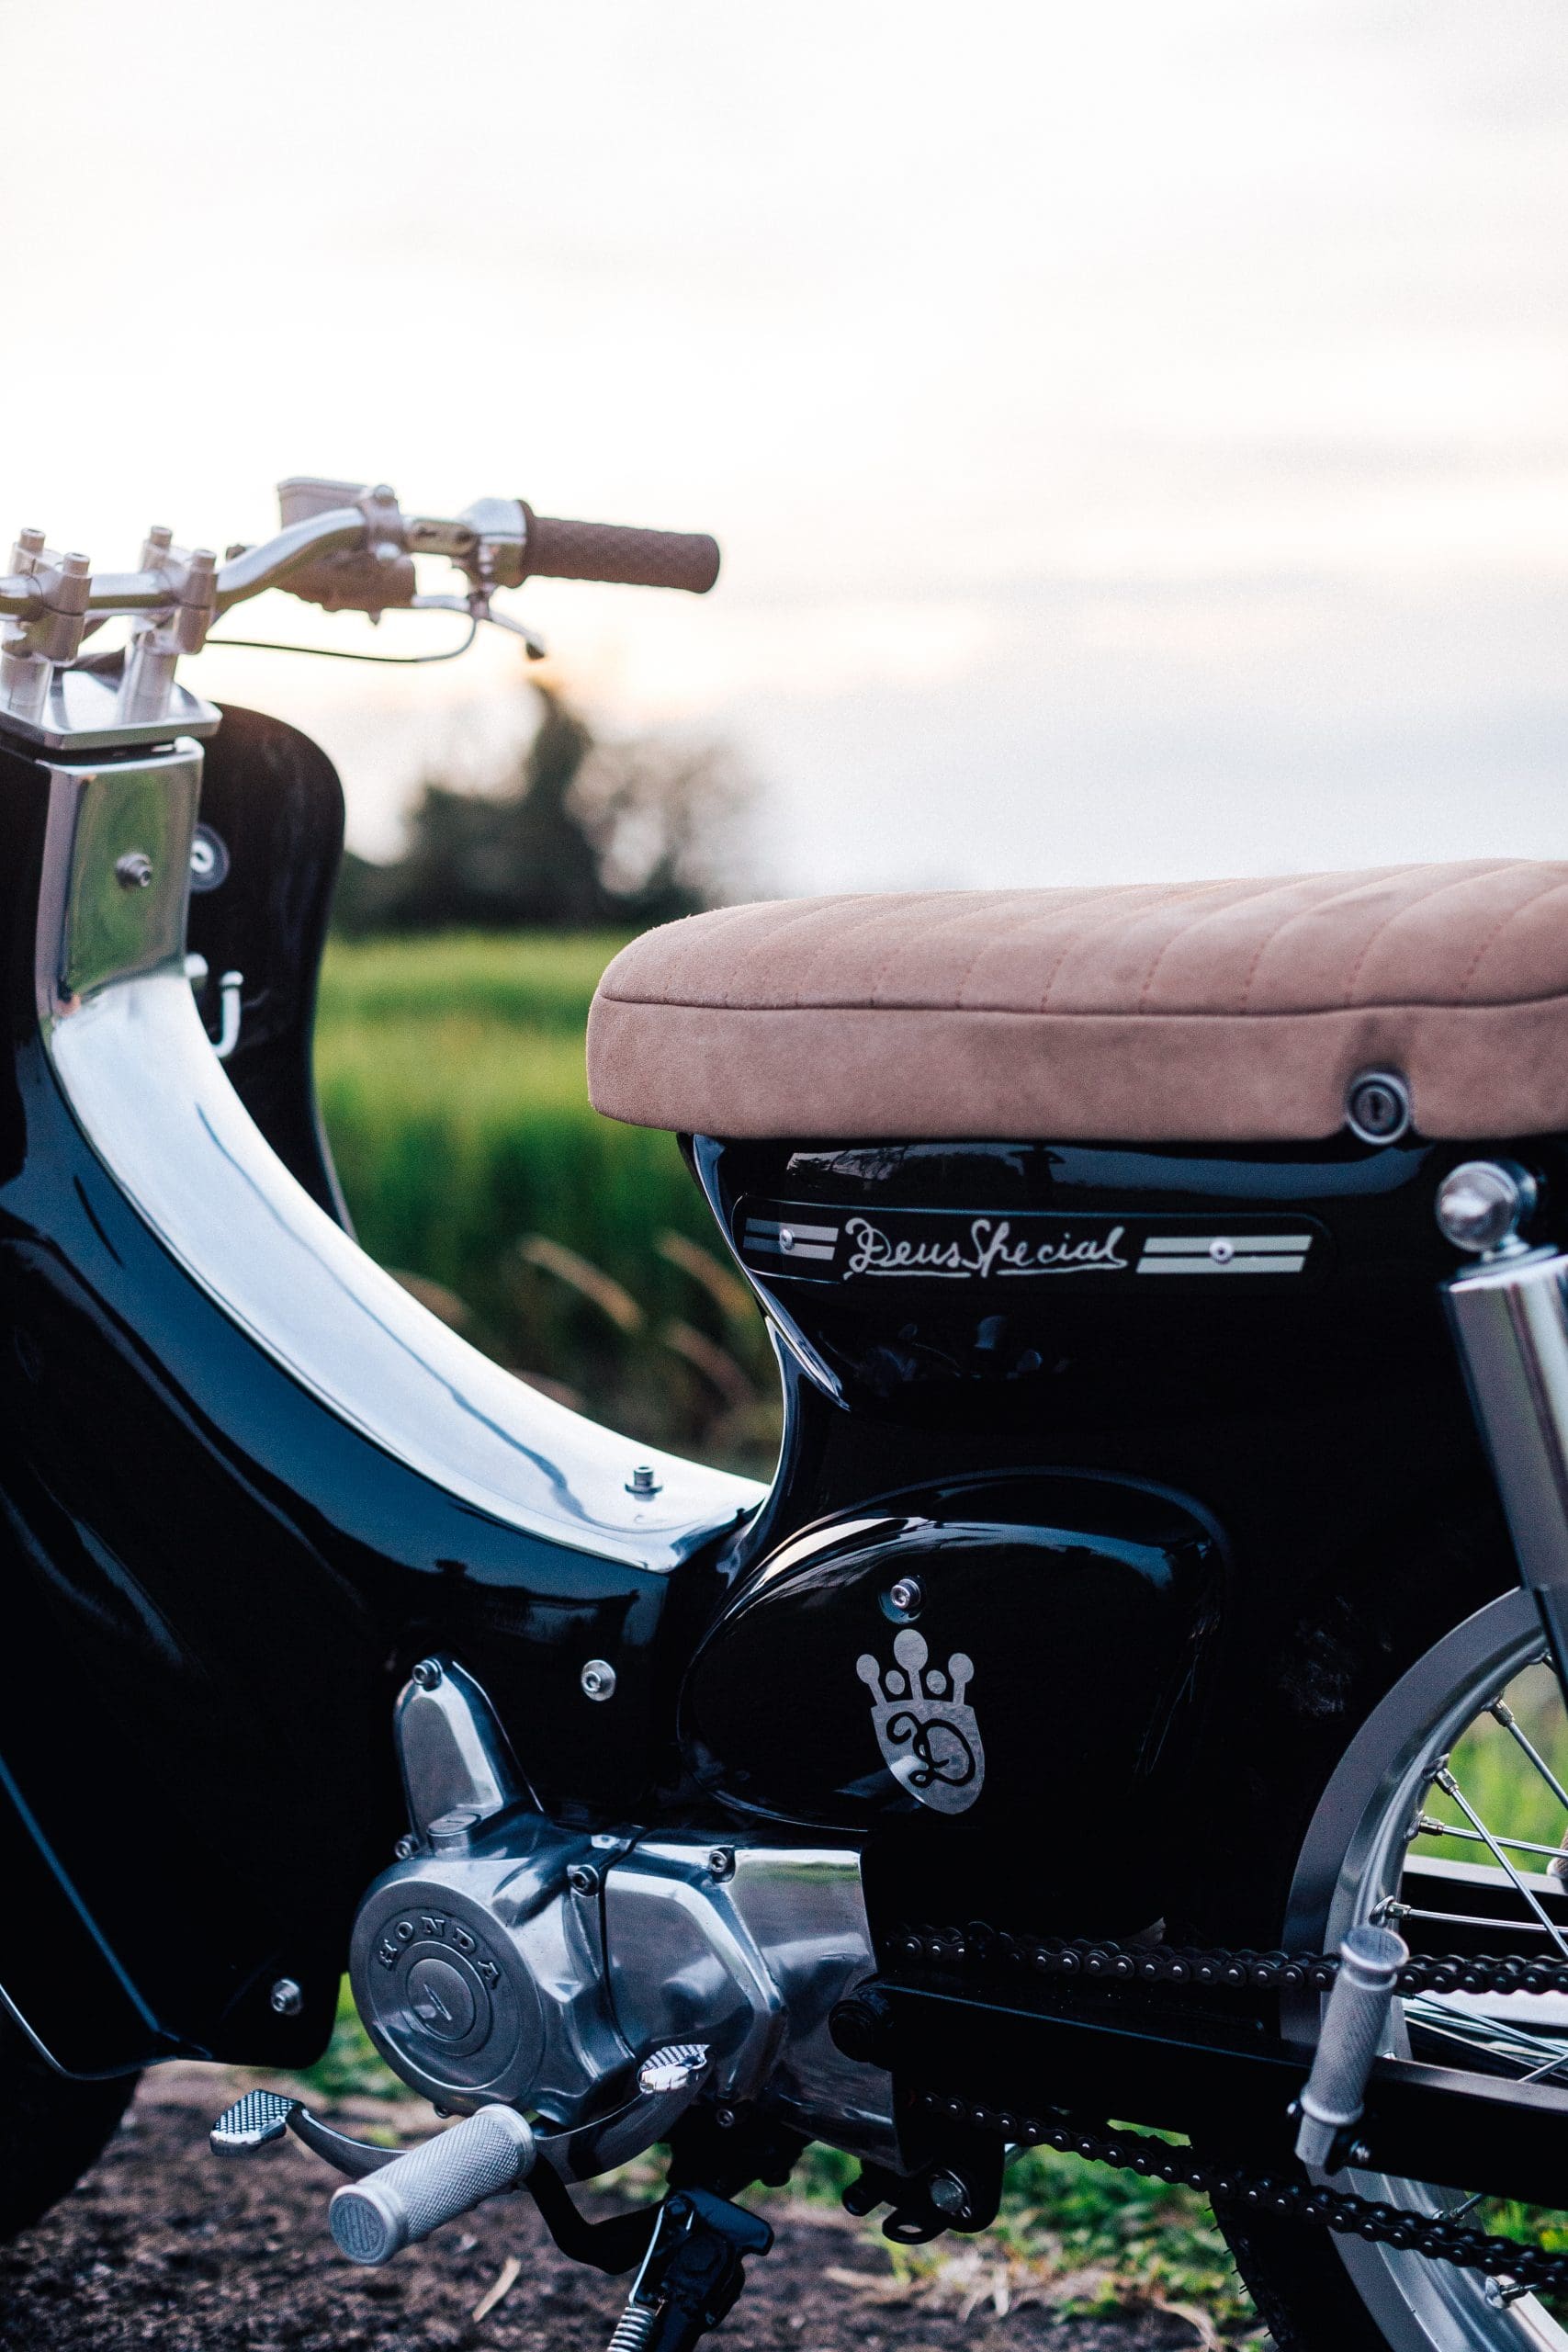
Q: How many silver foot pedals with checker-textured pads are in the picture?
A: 2